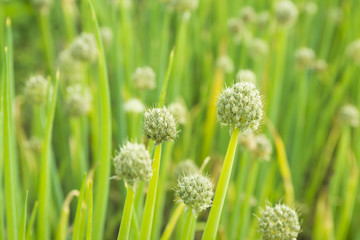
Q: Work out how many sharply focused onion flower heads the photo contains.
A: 5